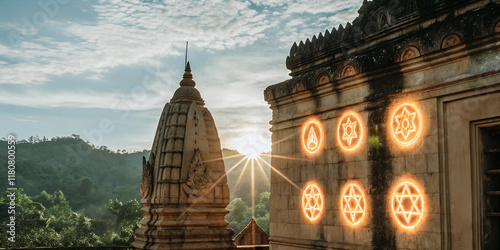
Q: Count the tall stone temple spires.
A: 1